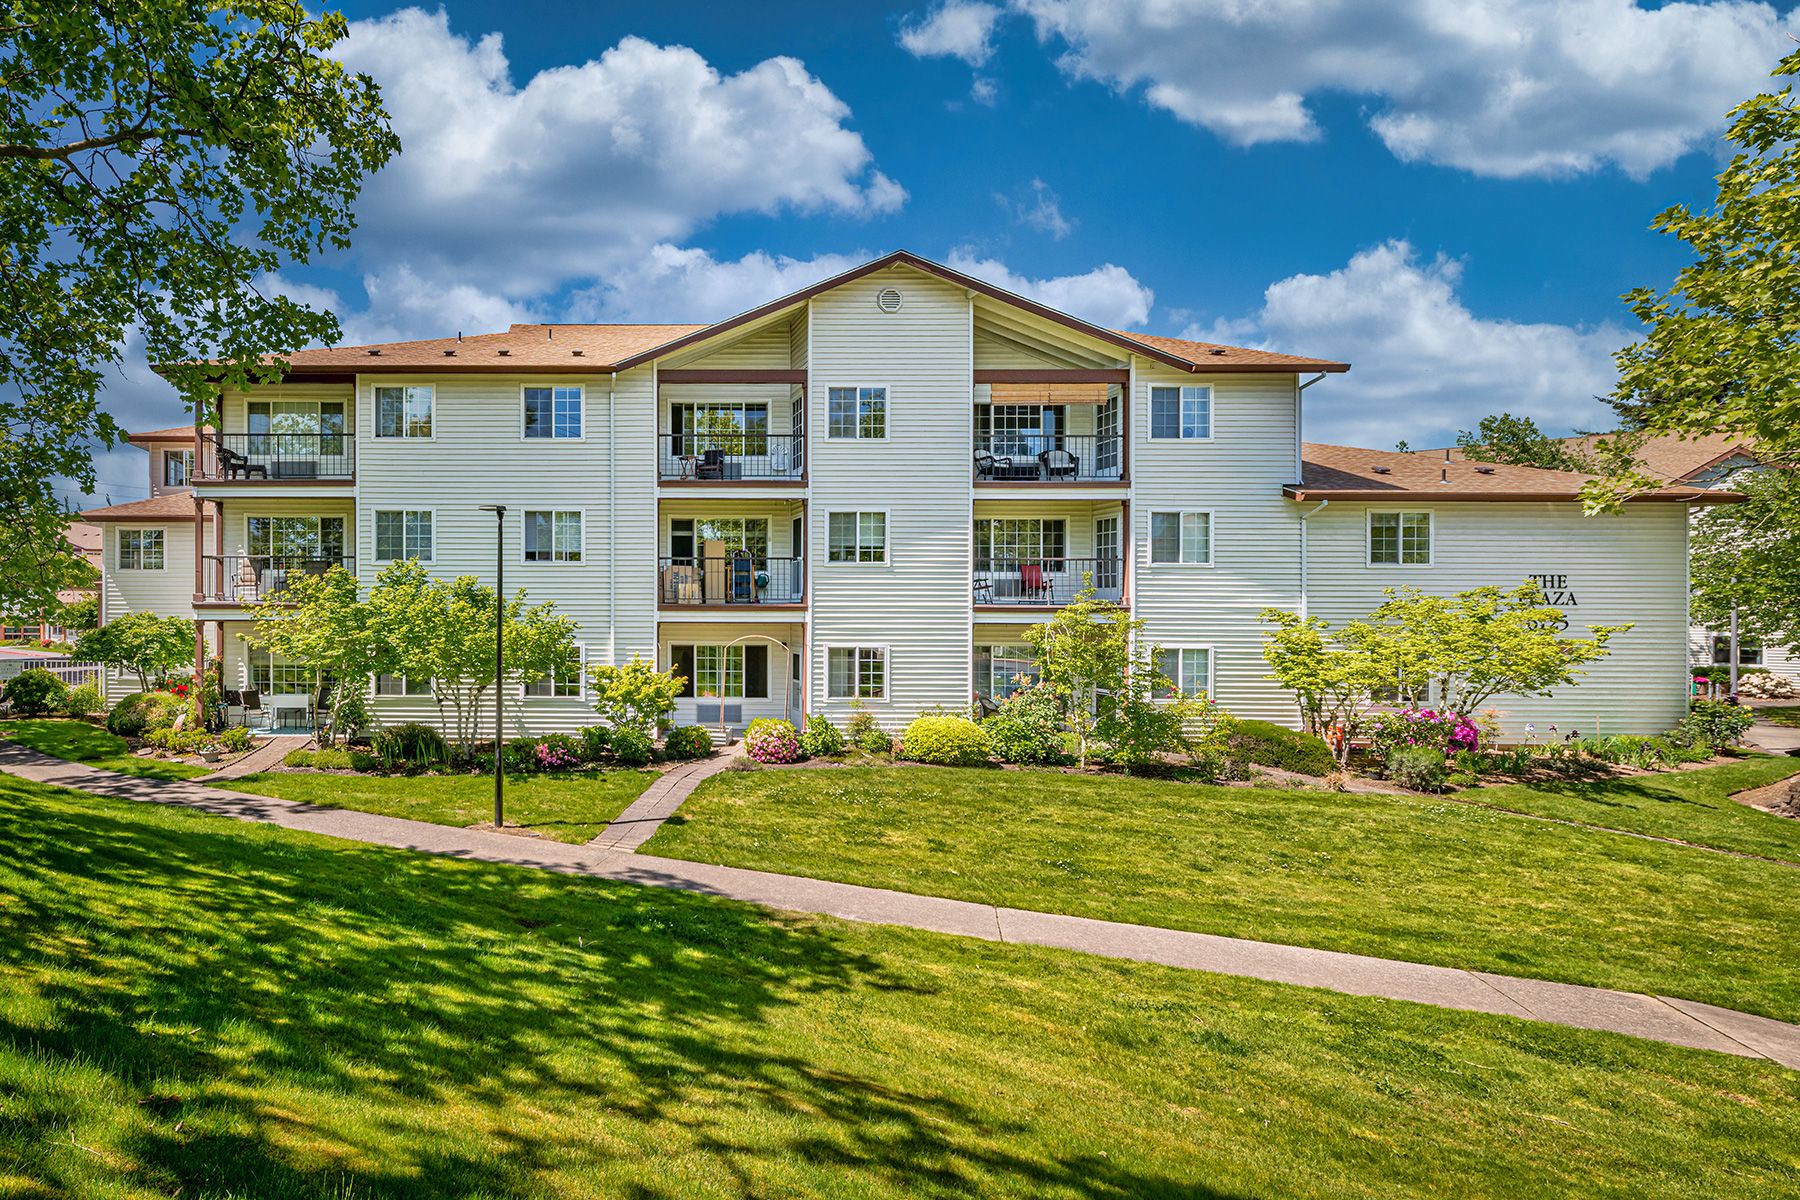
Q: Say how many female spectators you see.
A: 0